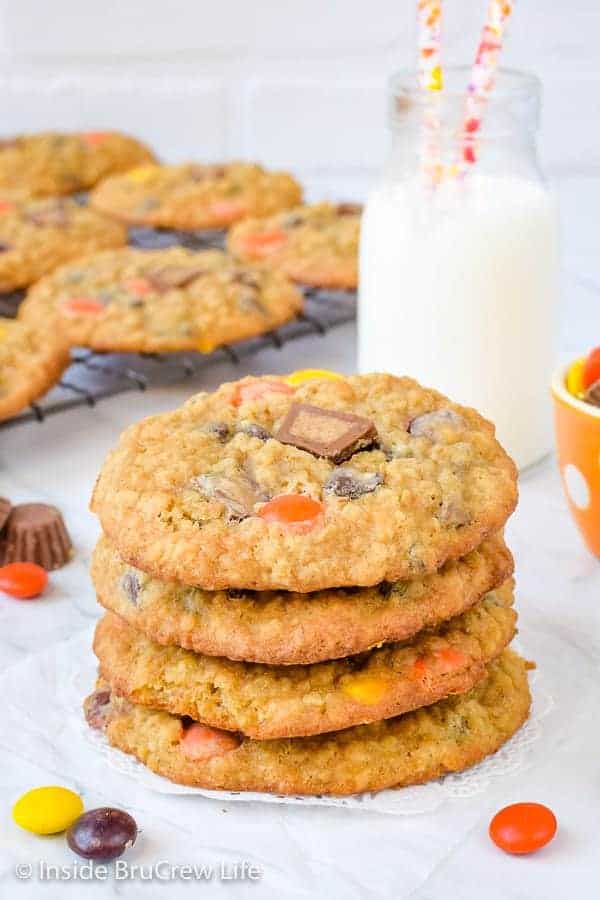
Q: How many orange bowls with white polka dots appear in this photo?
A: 1